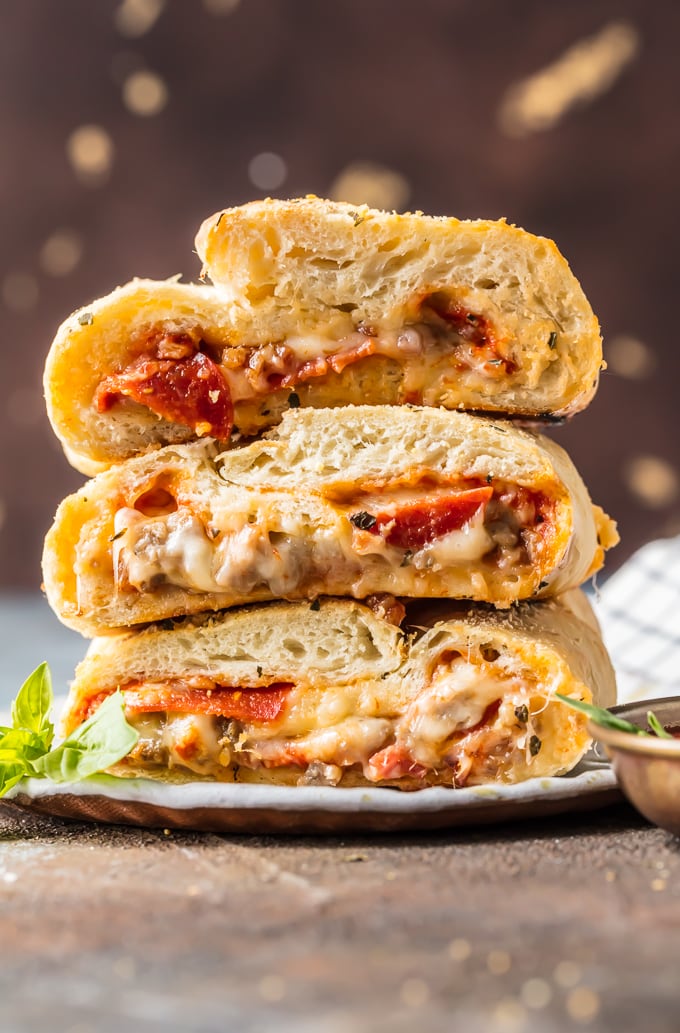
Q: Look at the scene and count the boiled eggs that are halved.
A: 0